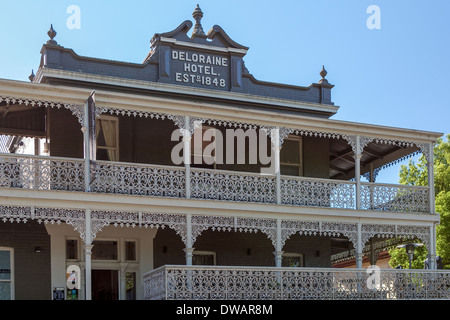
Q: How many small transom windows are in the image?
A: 3